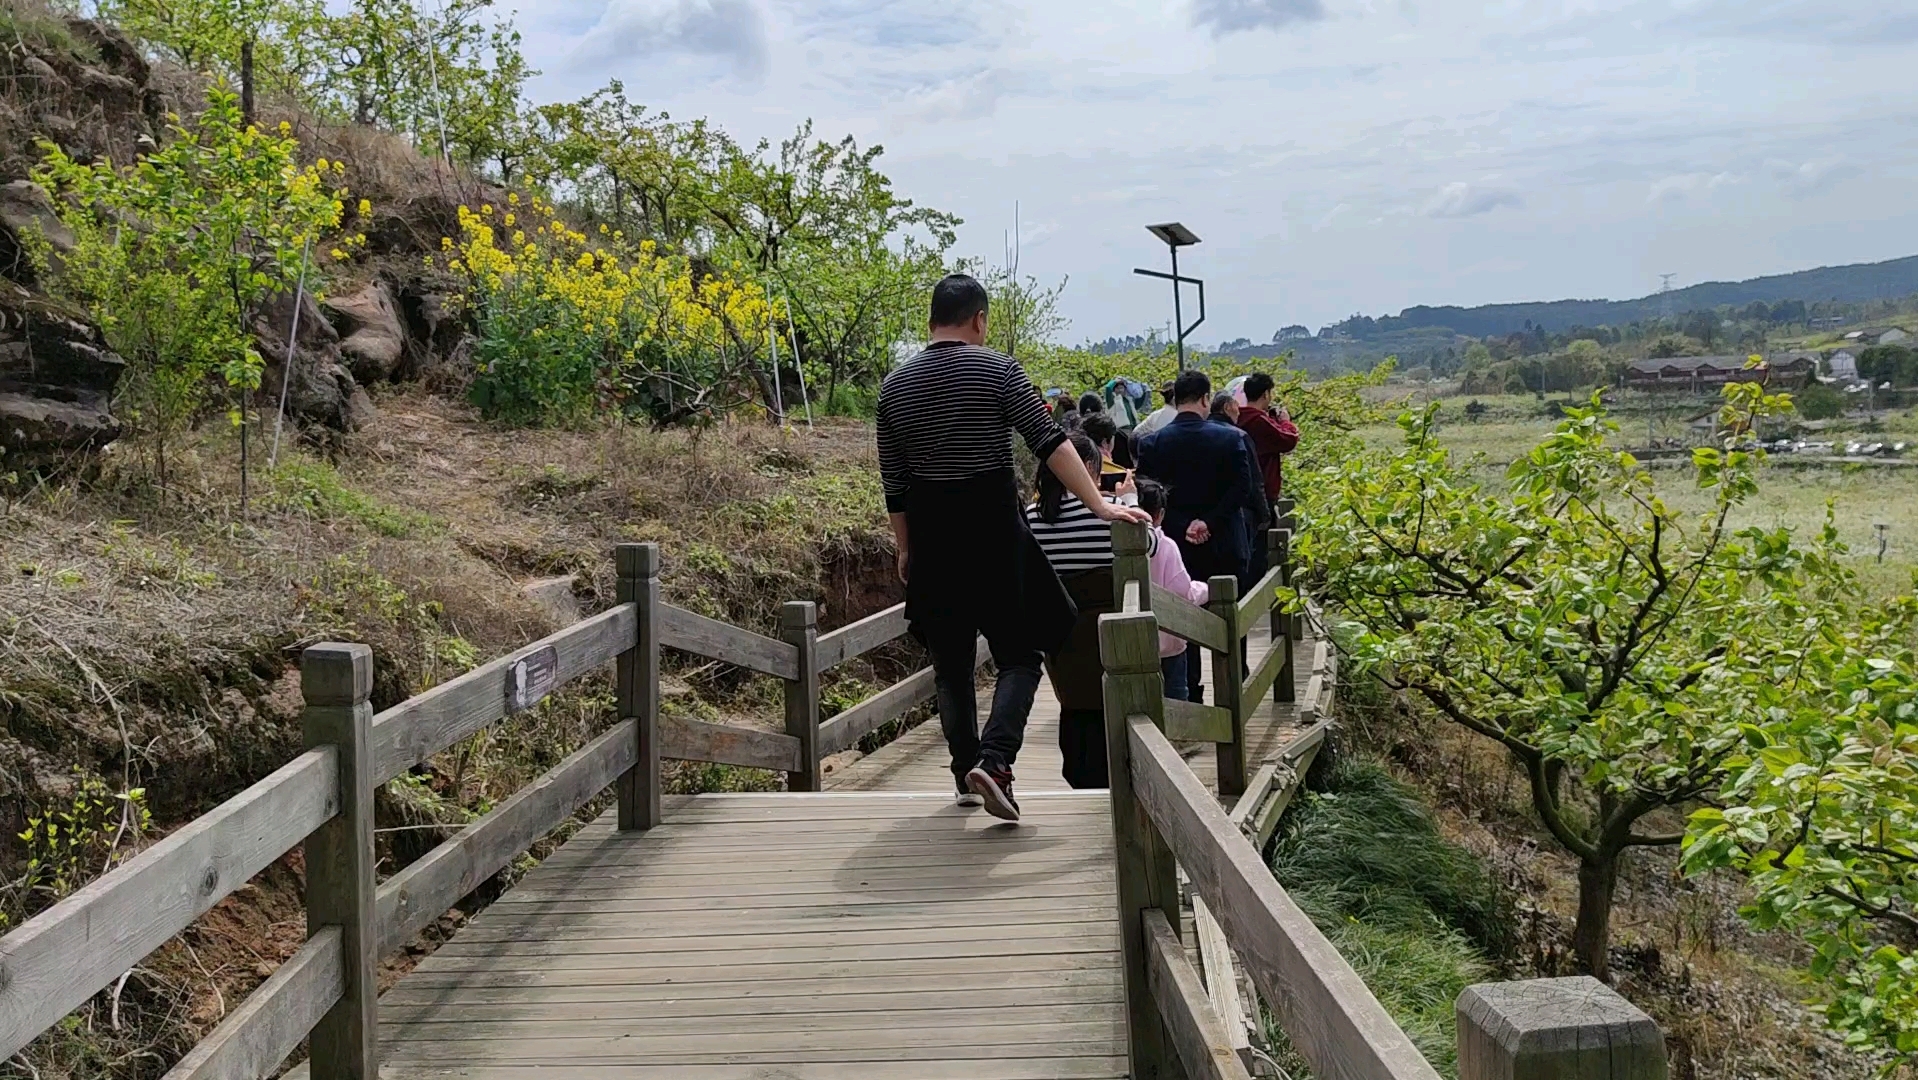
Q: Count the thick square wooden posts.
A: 9